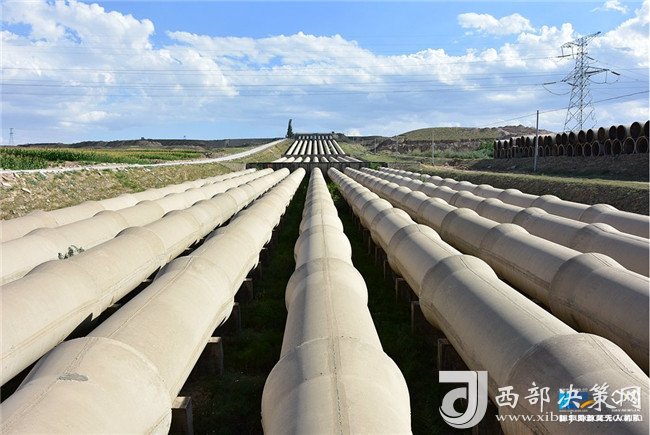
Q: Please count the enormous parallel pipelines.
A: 9